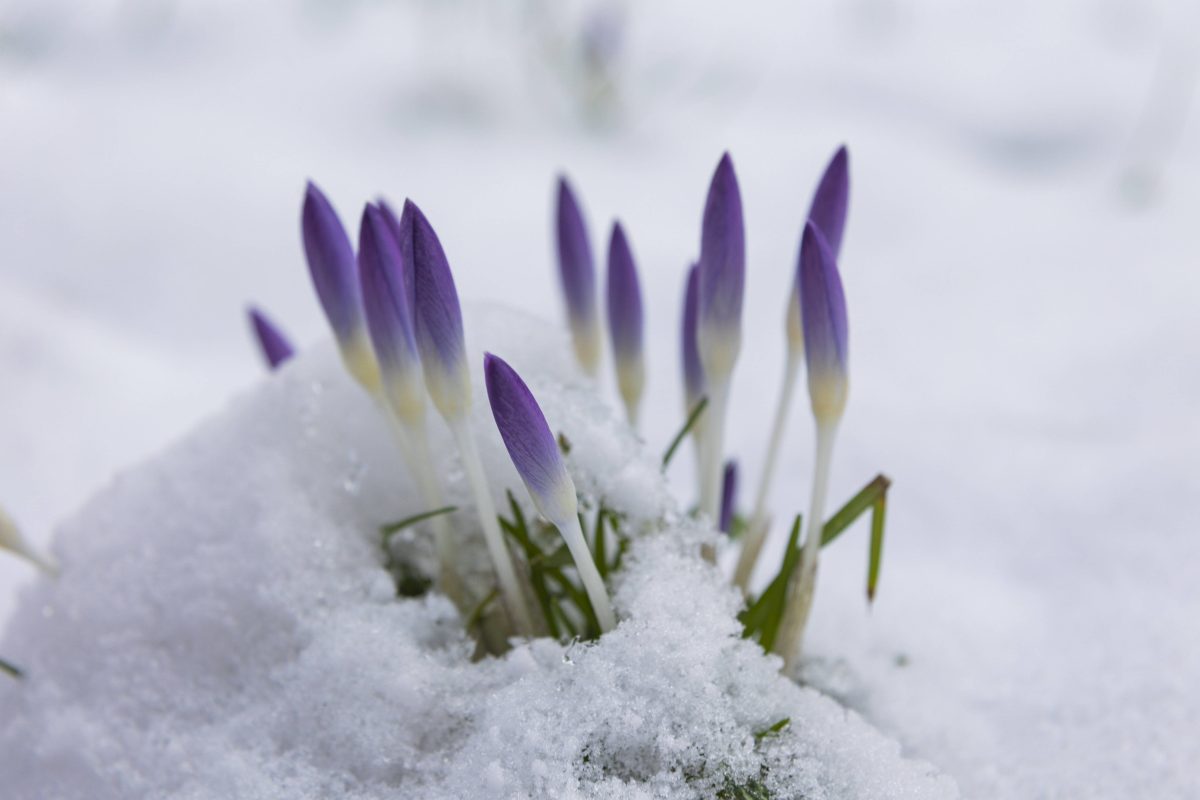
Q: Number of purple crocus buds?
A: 13